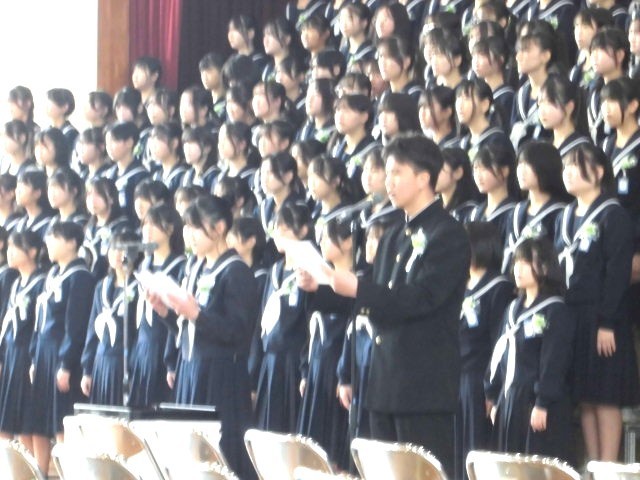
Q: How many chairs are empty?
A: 10